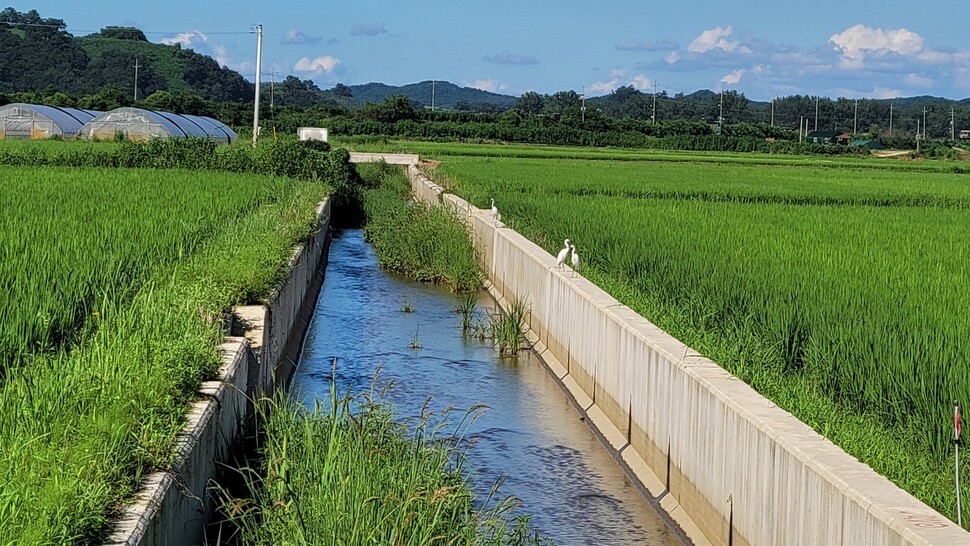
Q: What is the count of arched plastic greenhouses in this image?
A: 2